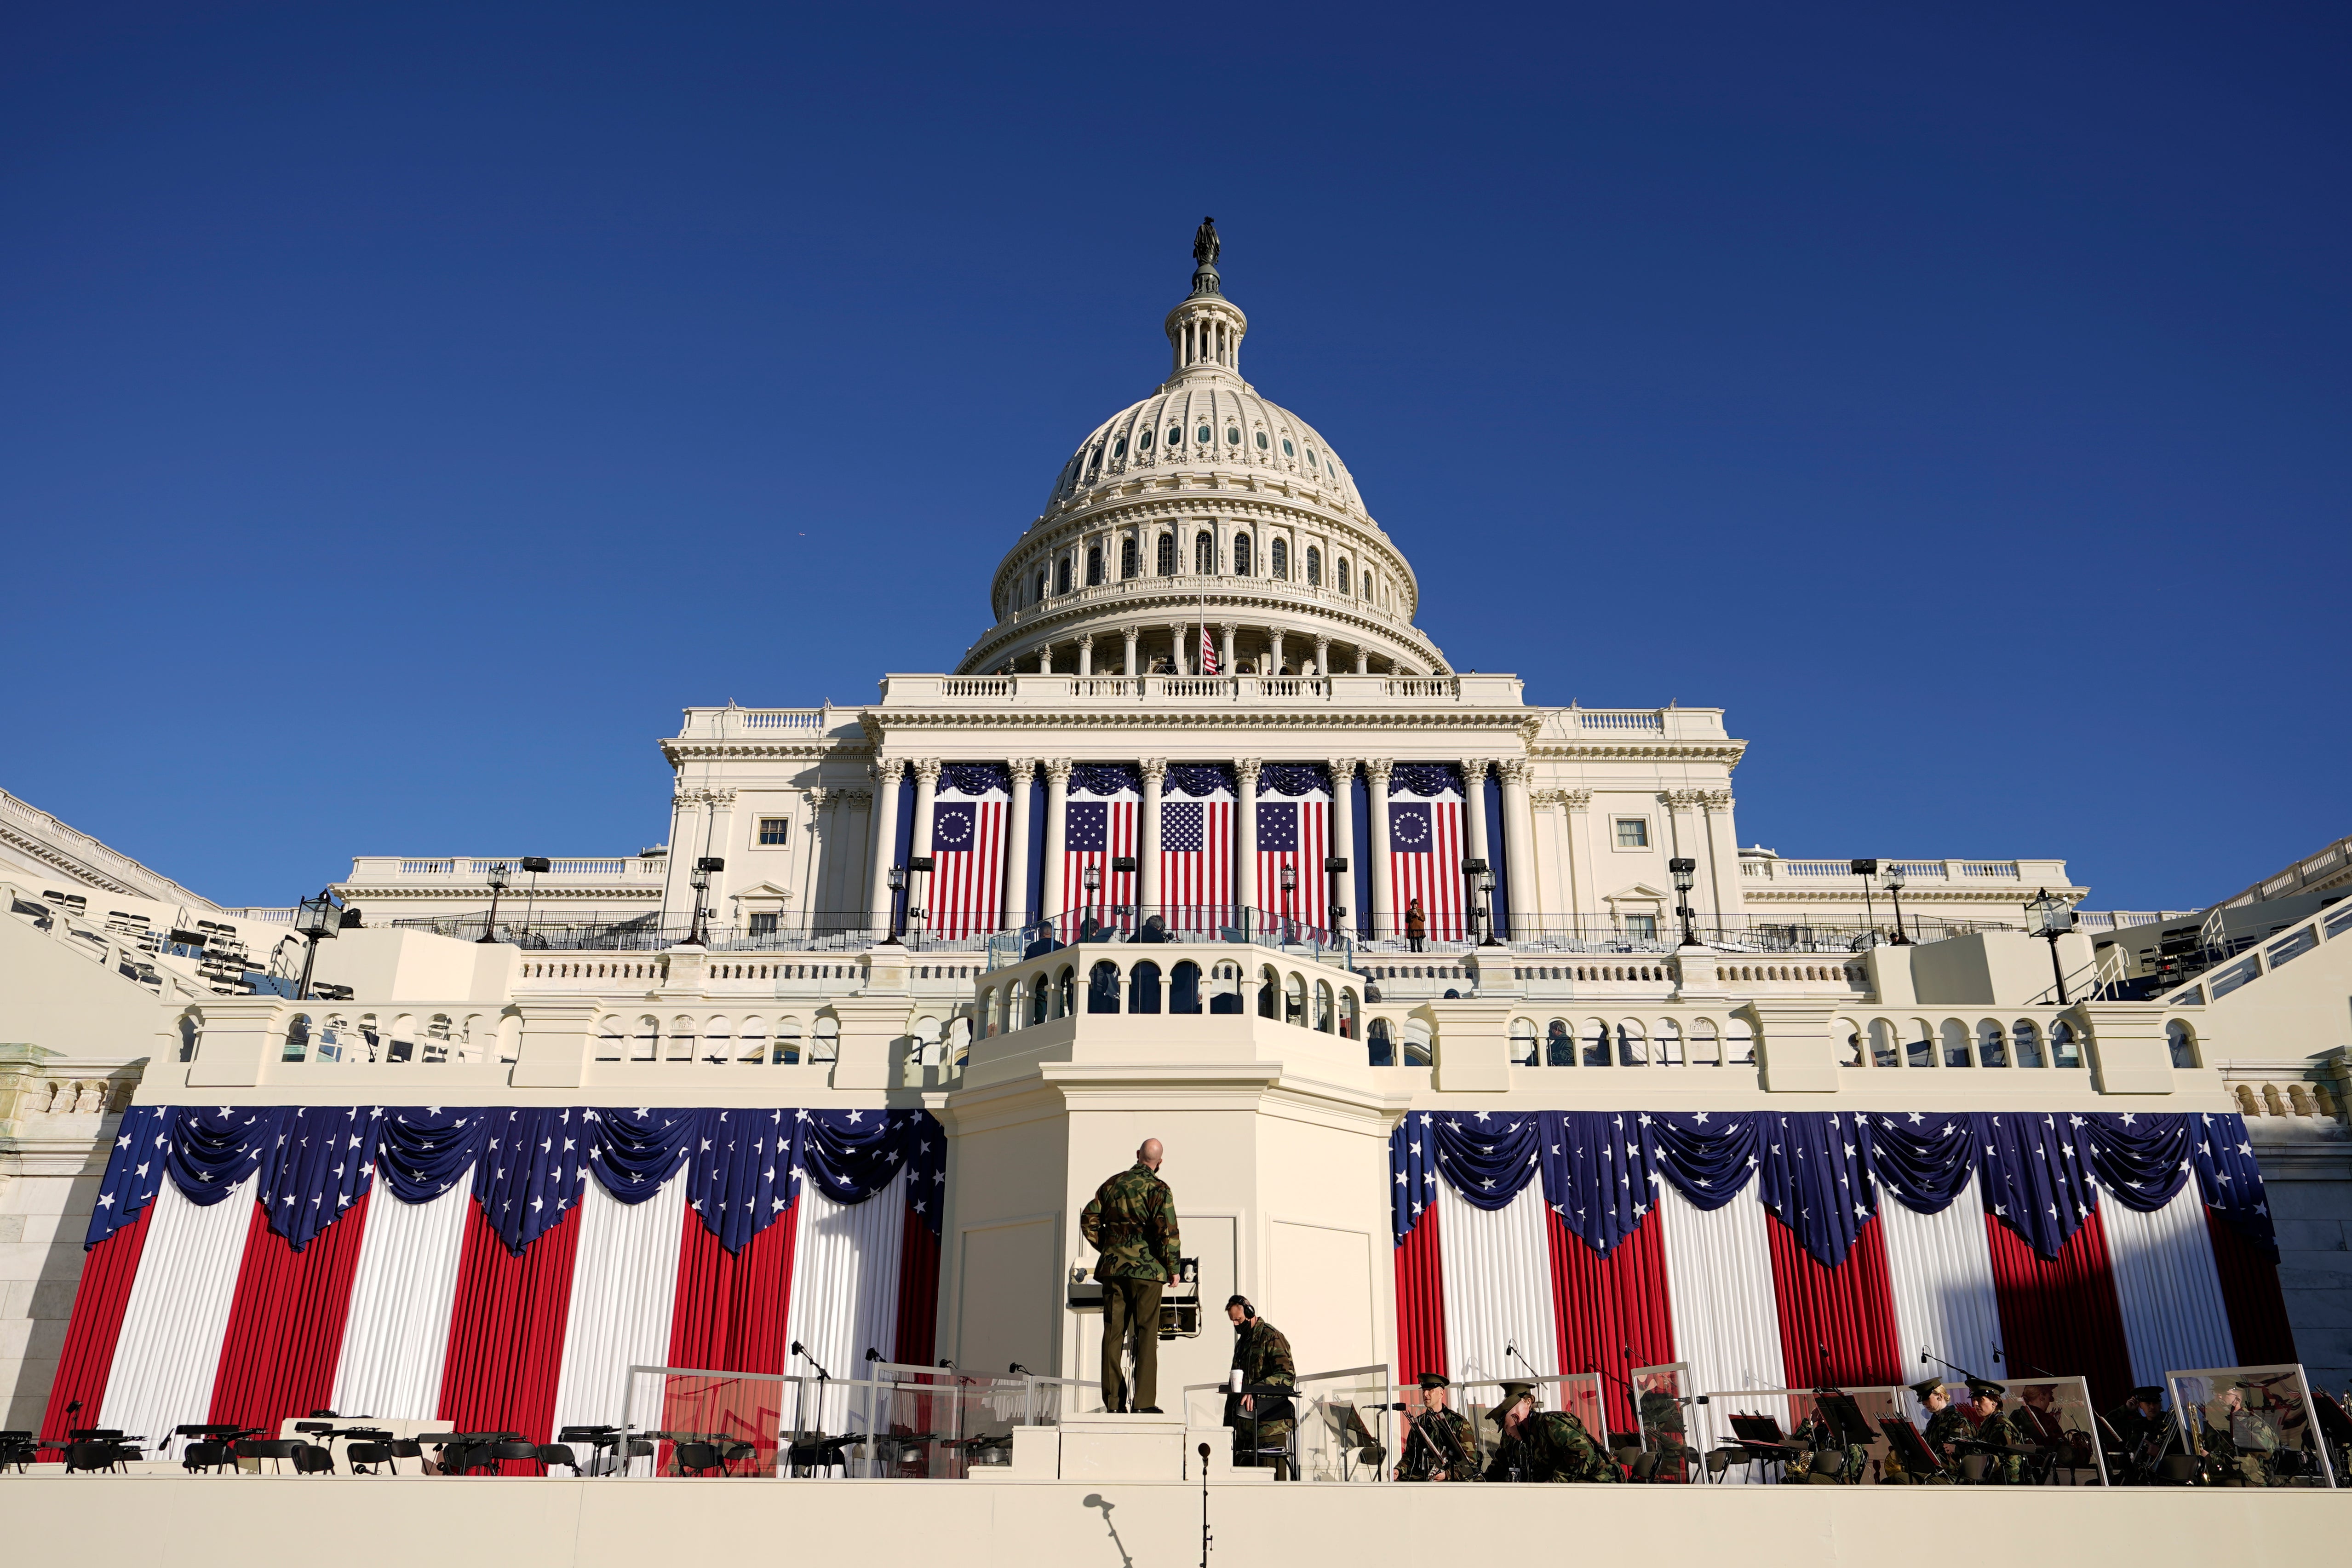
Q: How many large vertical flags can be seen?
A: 5